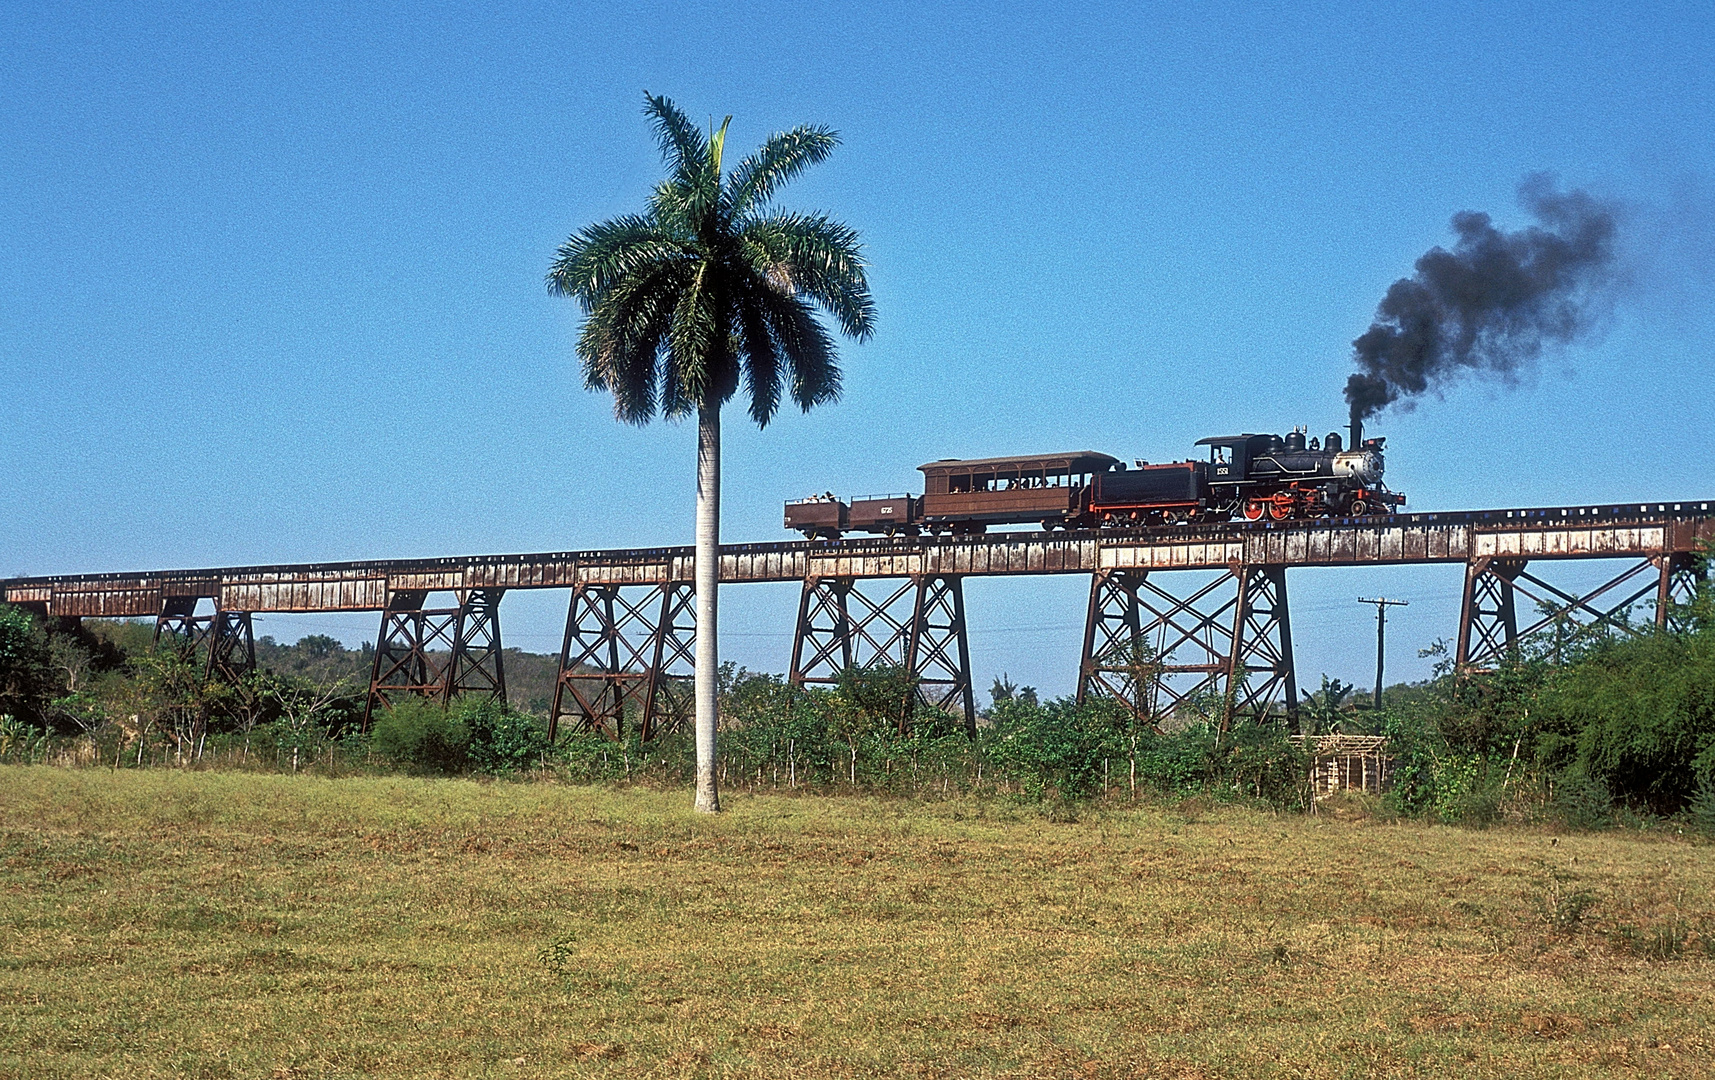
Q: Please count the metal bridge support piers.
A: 6